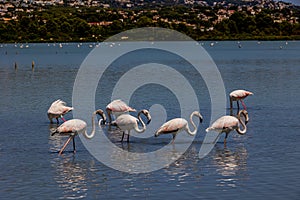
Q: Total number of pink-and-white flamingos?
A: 7